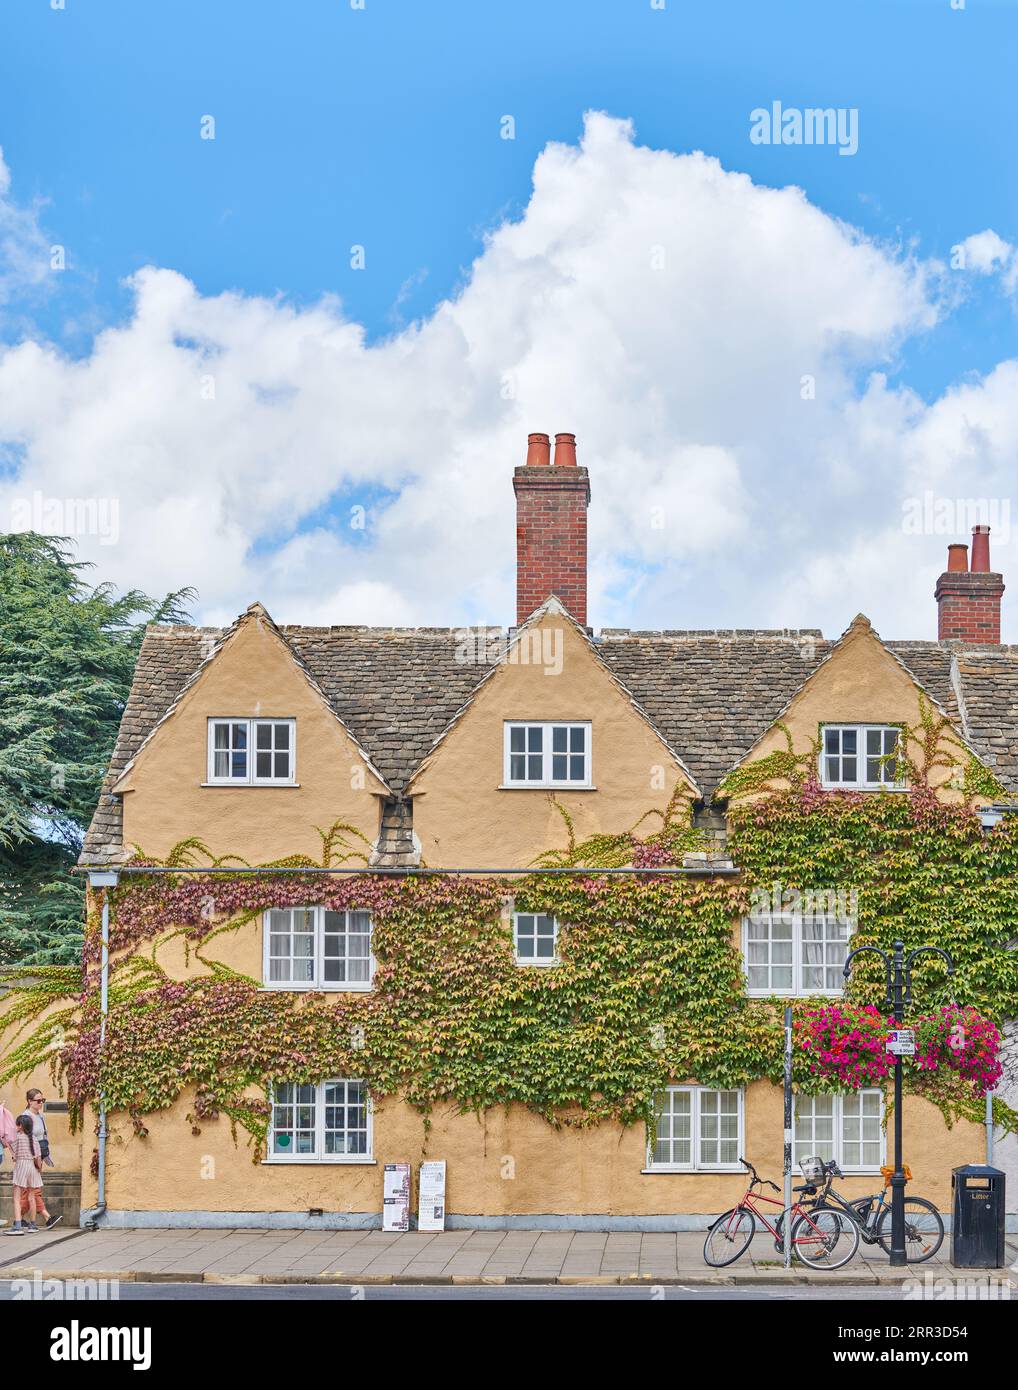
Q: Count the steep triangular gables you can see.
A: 3